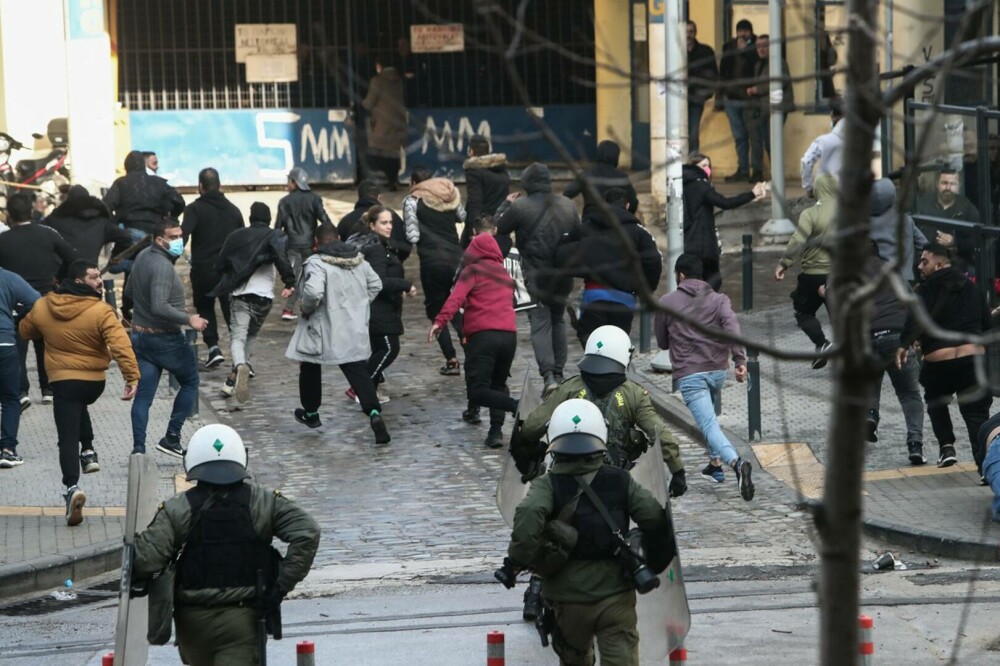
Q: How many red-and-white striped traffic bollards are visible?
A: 5